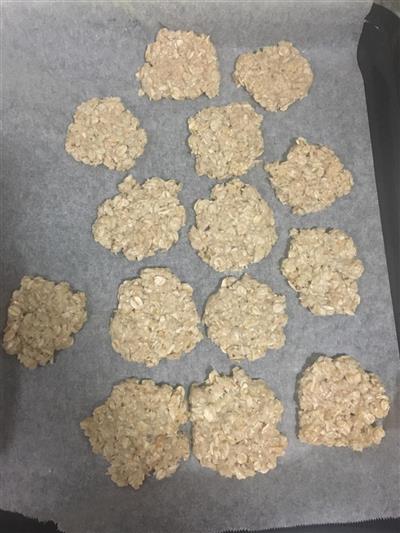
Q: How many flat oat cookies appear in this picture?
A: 14